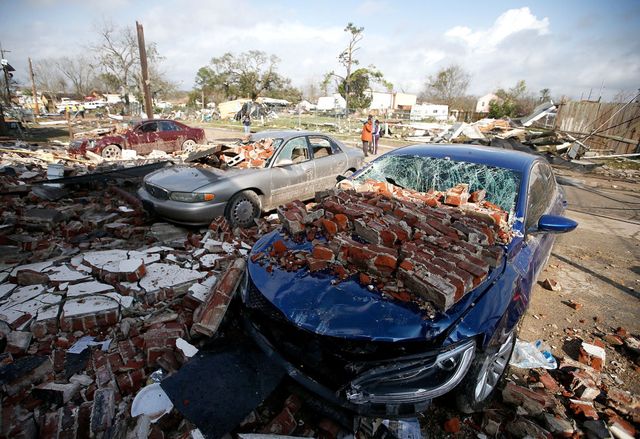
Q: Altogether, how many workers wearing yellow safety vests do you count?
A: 3